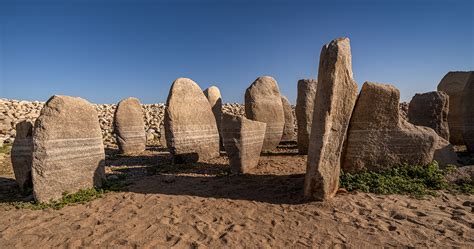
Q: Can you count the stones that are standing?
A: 13